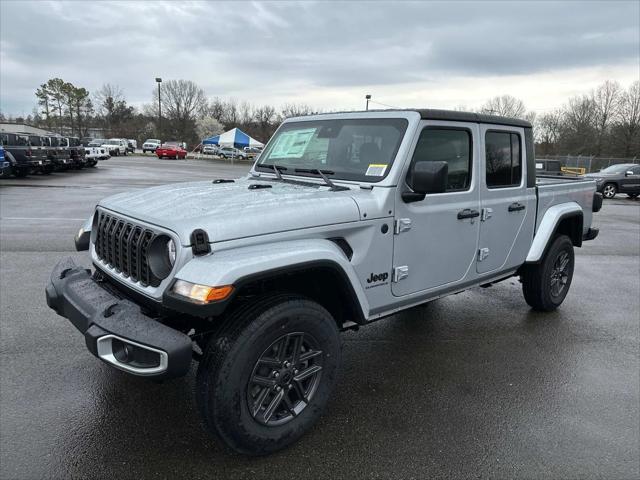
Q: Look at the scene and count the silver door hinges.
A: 4